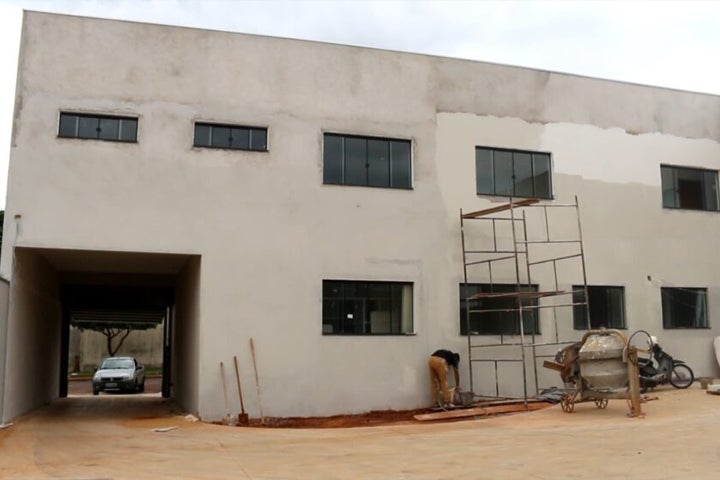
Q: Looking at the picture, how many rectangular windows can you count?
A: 9